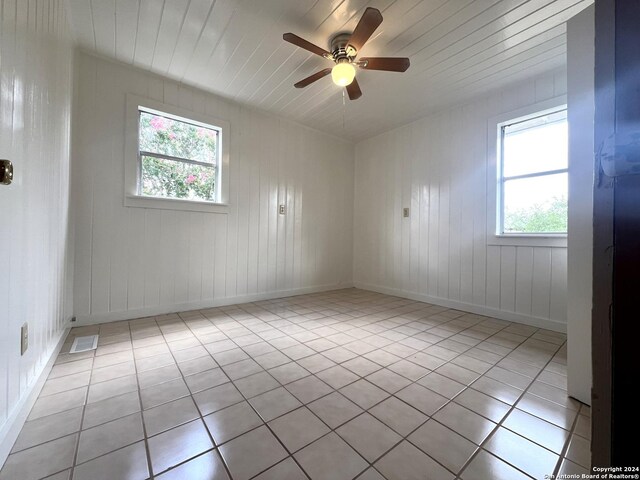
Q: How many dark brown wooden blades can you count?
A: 5